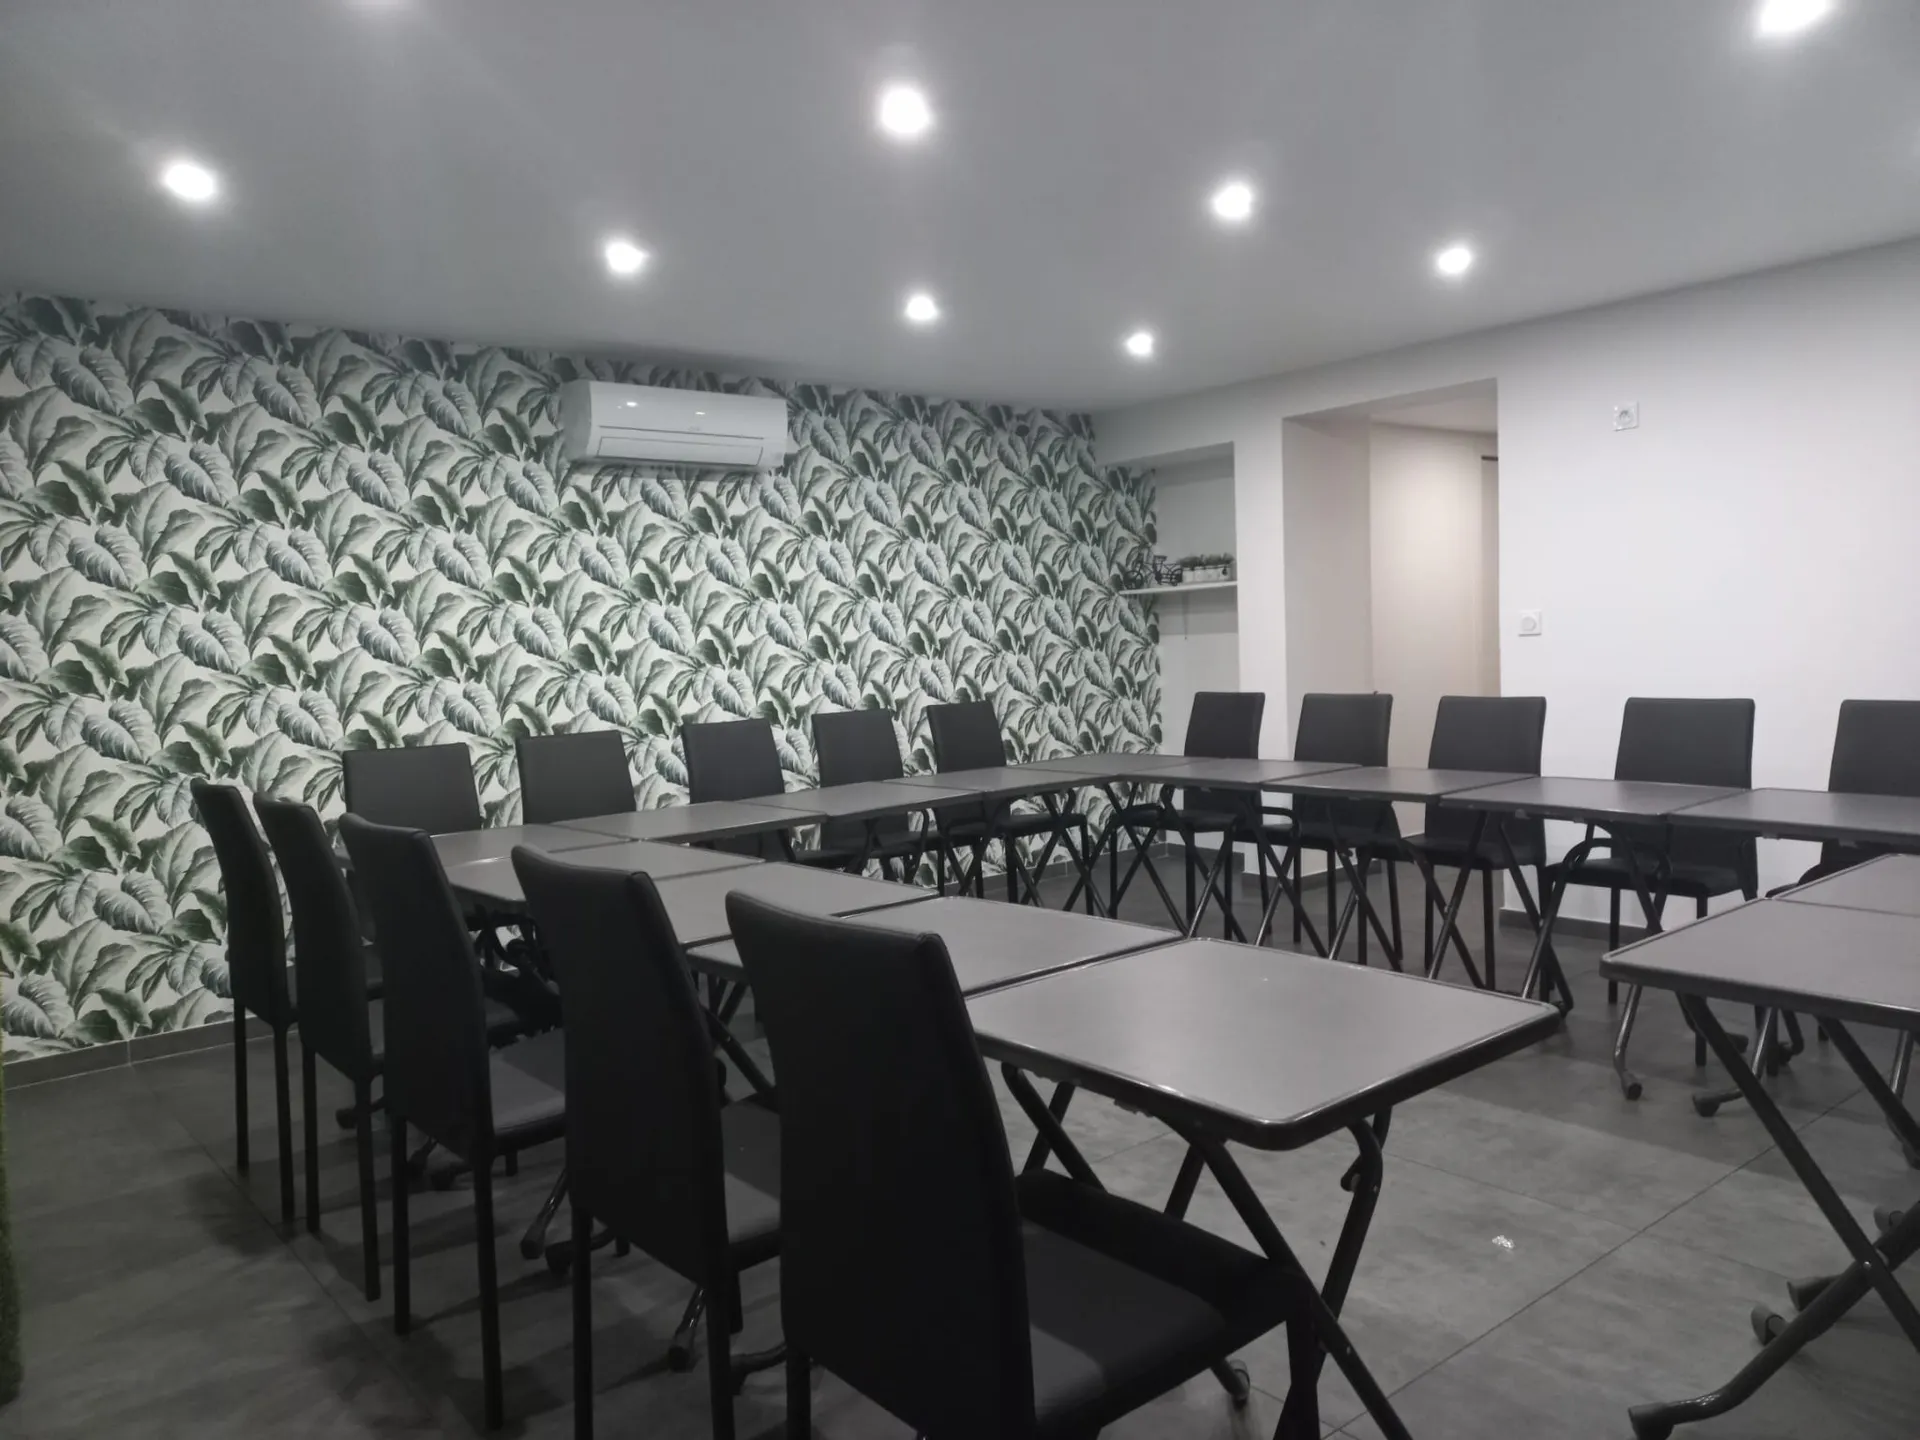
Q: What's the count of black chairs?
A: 15